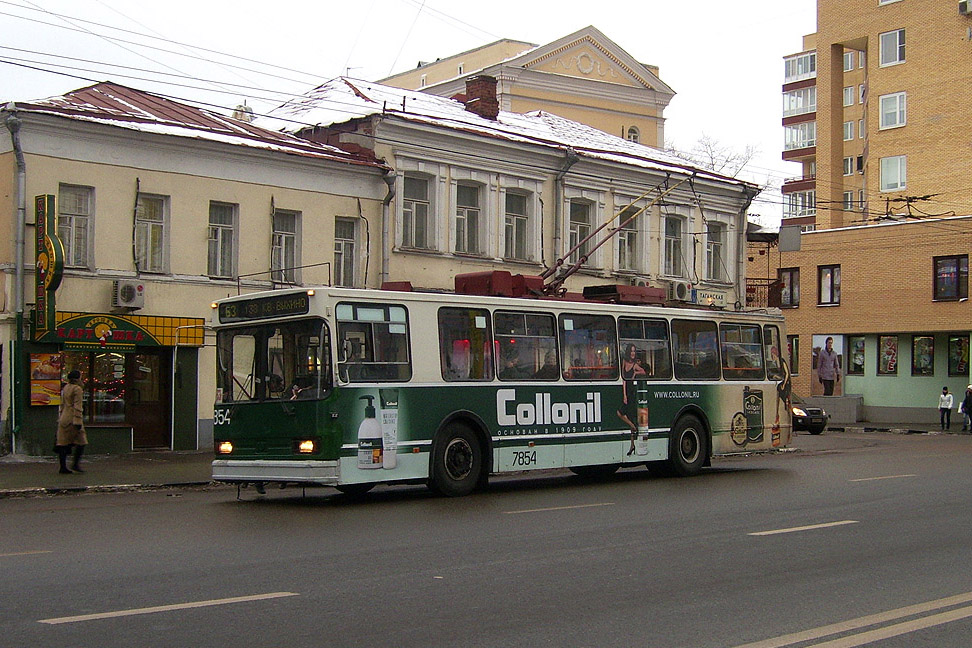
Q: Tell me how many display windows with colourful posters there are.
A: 4